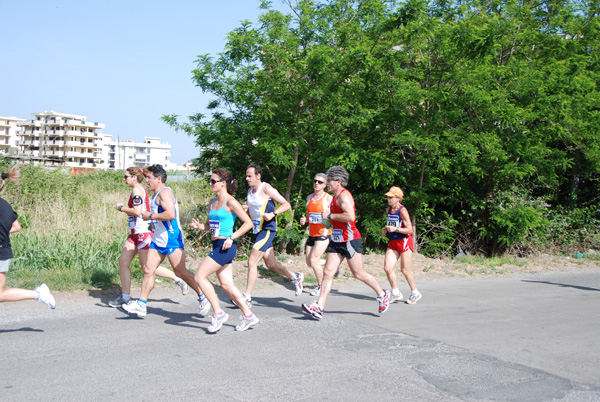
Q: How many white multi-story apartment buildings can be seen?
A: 3